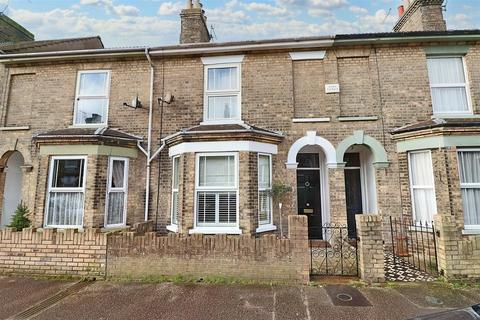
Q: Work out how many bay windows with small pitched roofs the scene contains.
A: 3